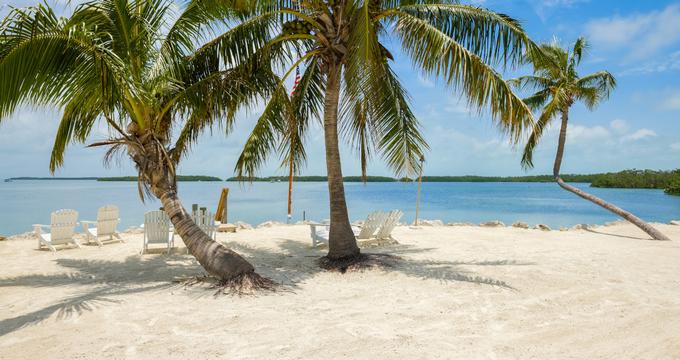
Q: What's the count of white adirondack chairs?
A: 6